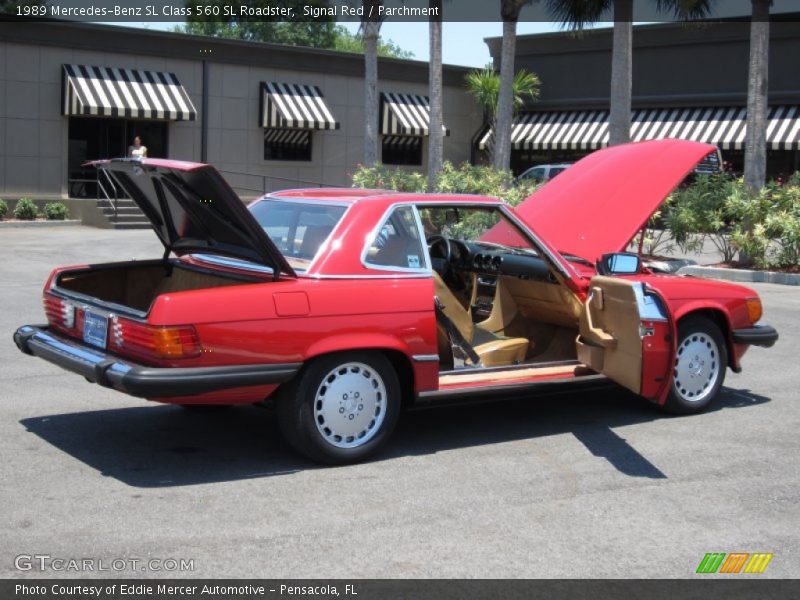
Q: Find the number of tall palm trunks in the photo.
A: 5